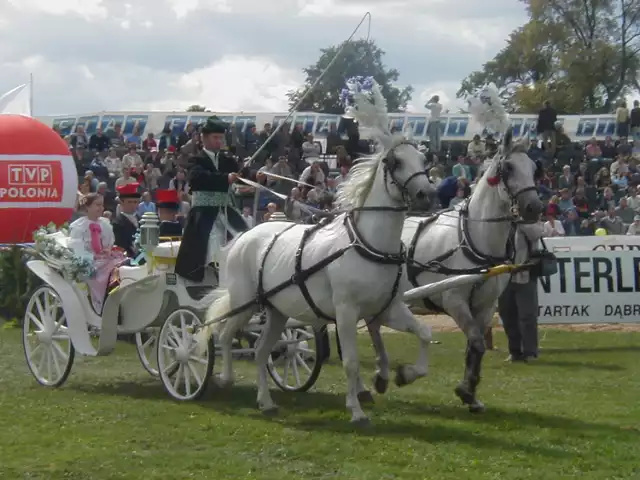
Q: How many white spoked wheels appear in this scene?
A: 4